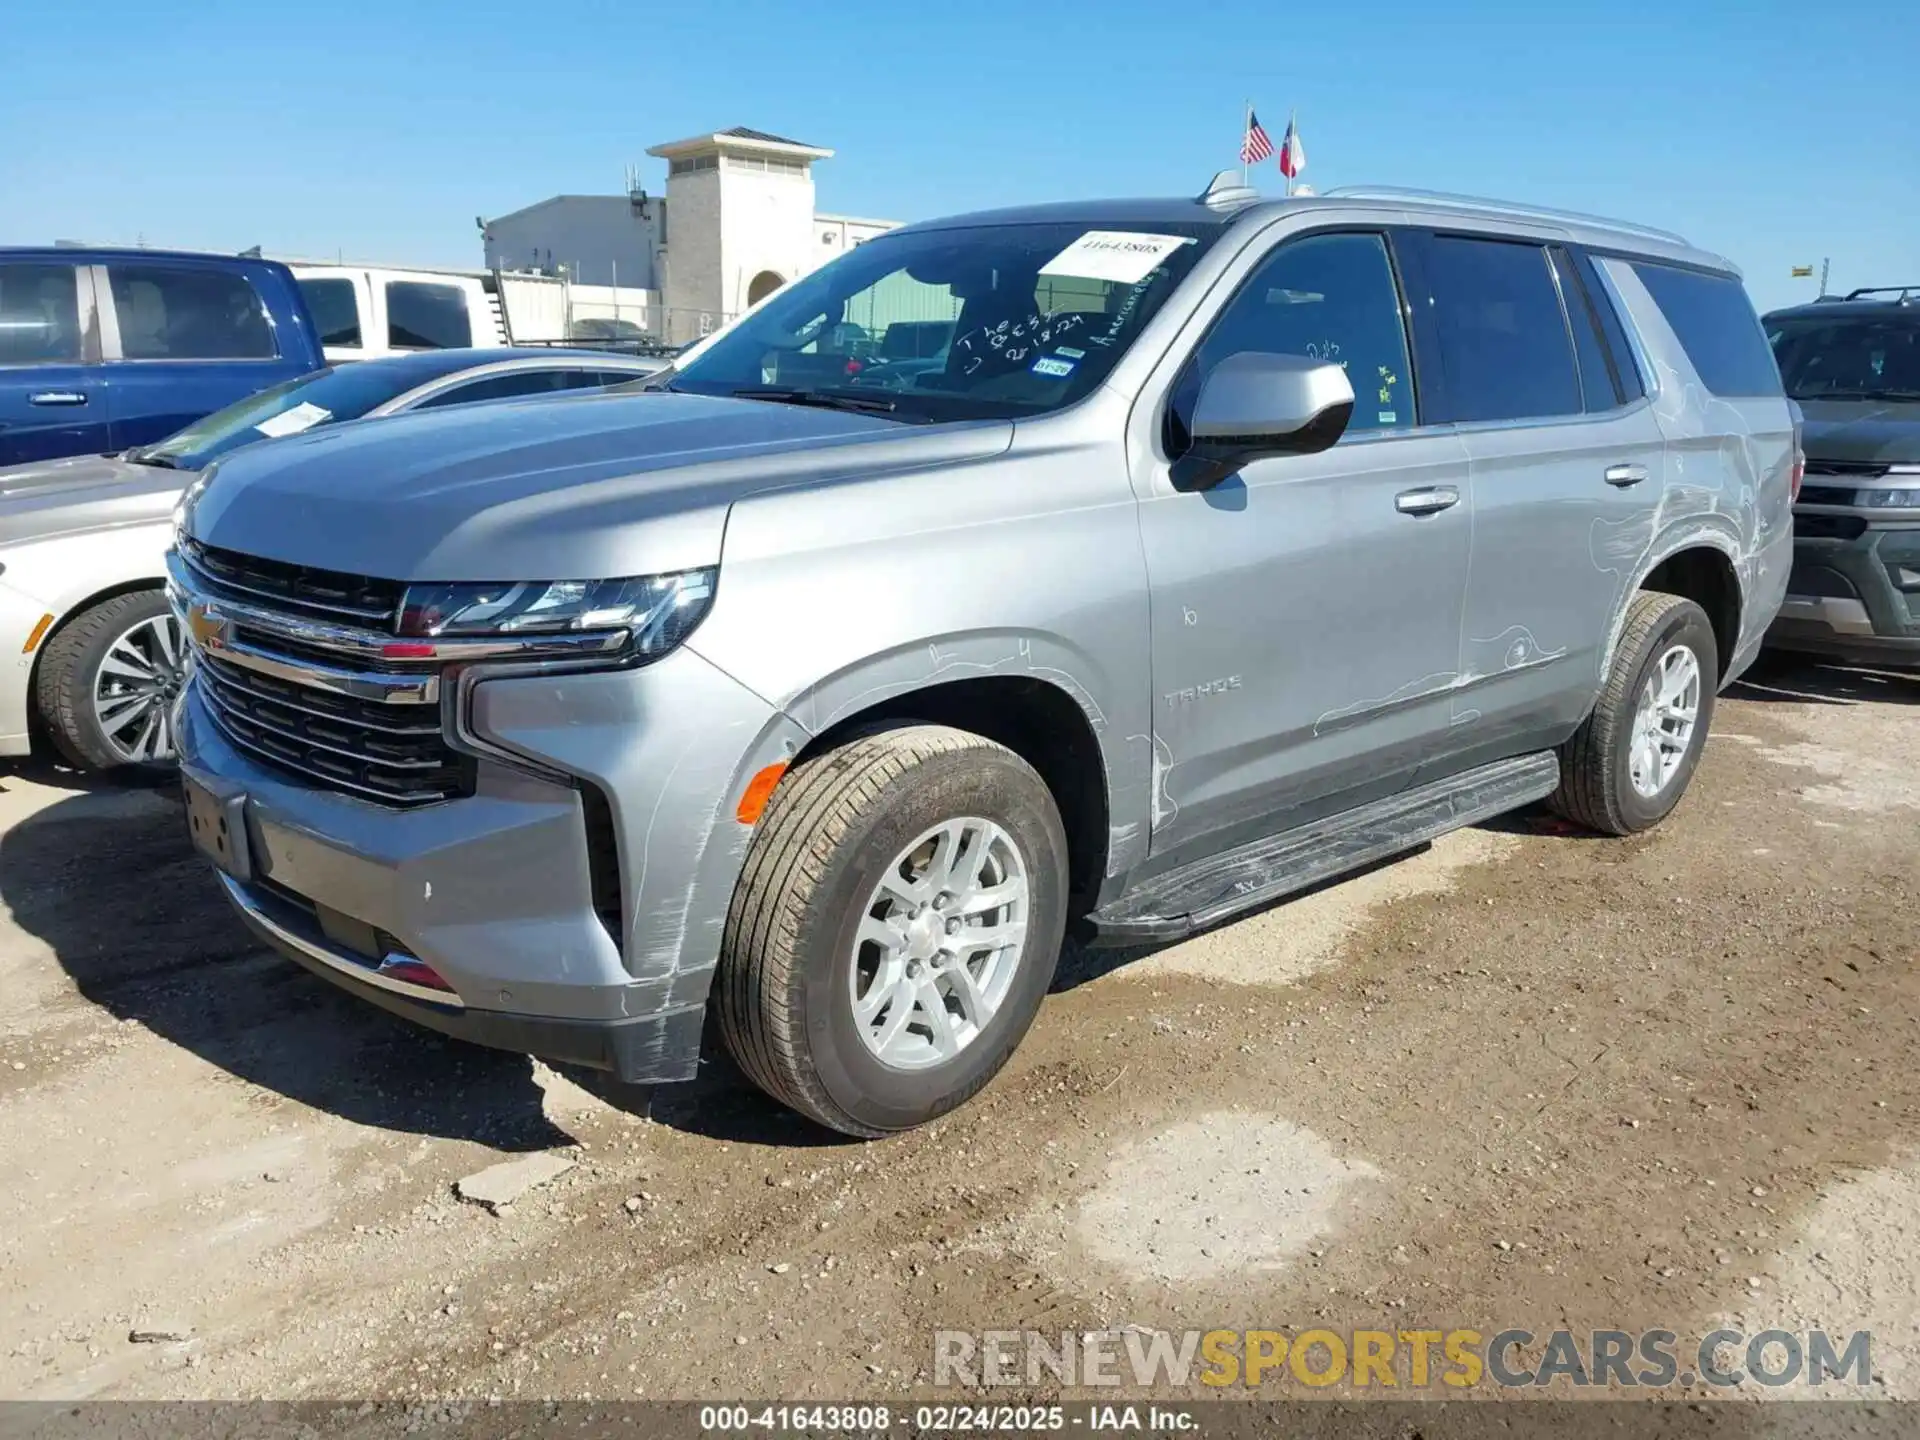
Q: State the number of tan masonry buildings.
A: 1